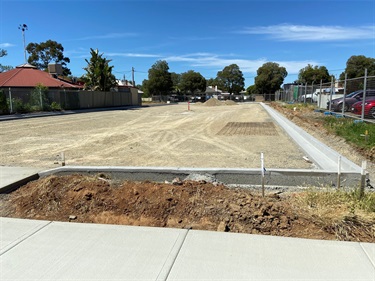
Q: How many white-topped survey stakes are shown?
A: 4